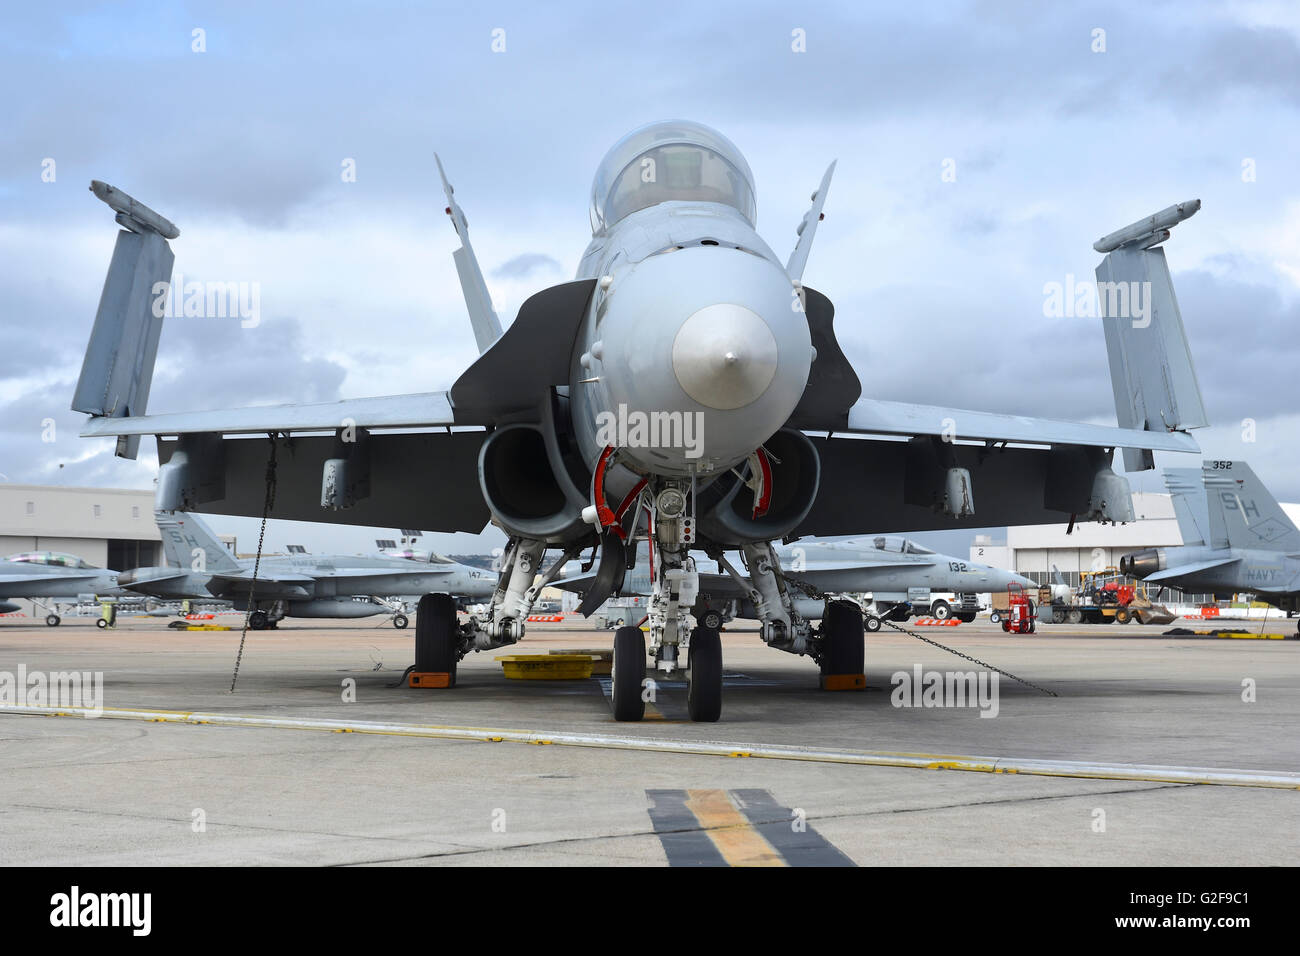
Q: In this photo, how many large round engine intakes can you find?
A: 2